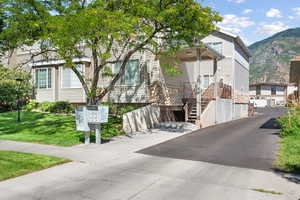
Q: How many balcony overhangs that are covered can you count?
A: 1